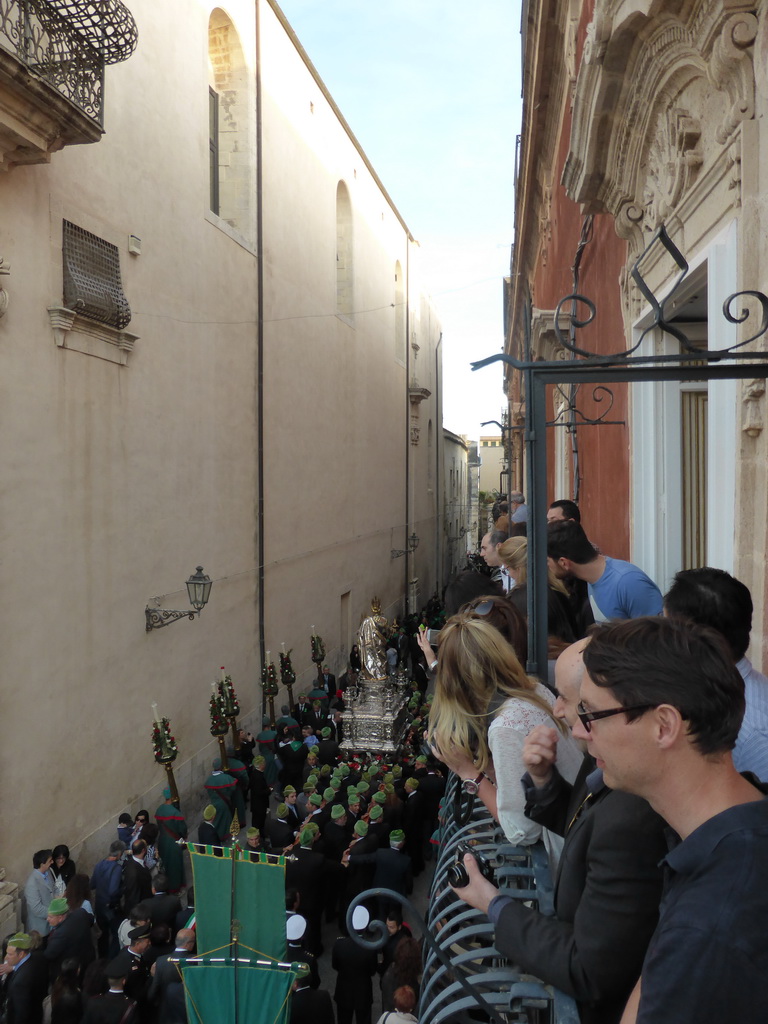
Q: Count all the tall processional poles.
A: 6